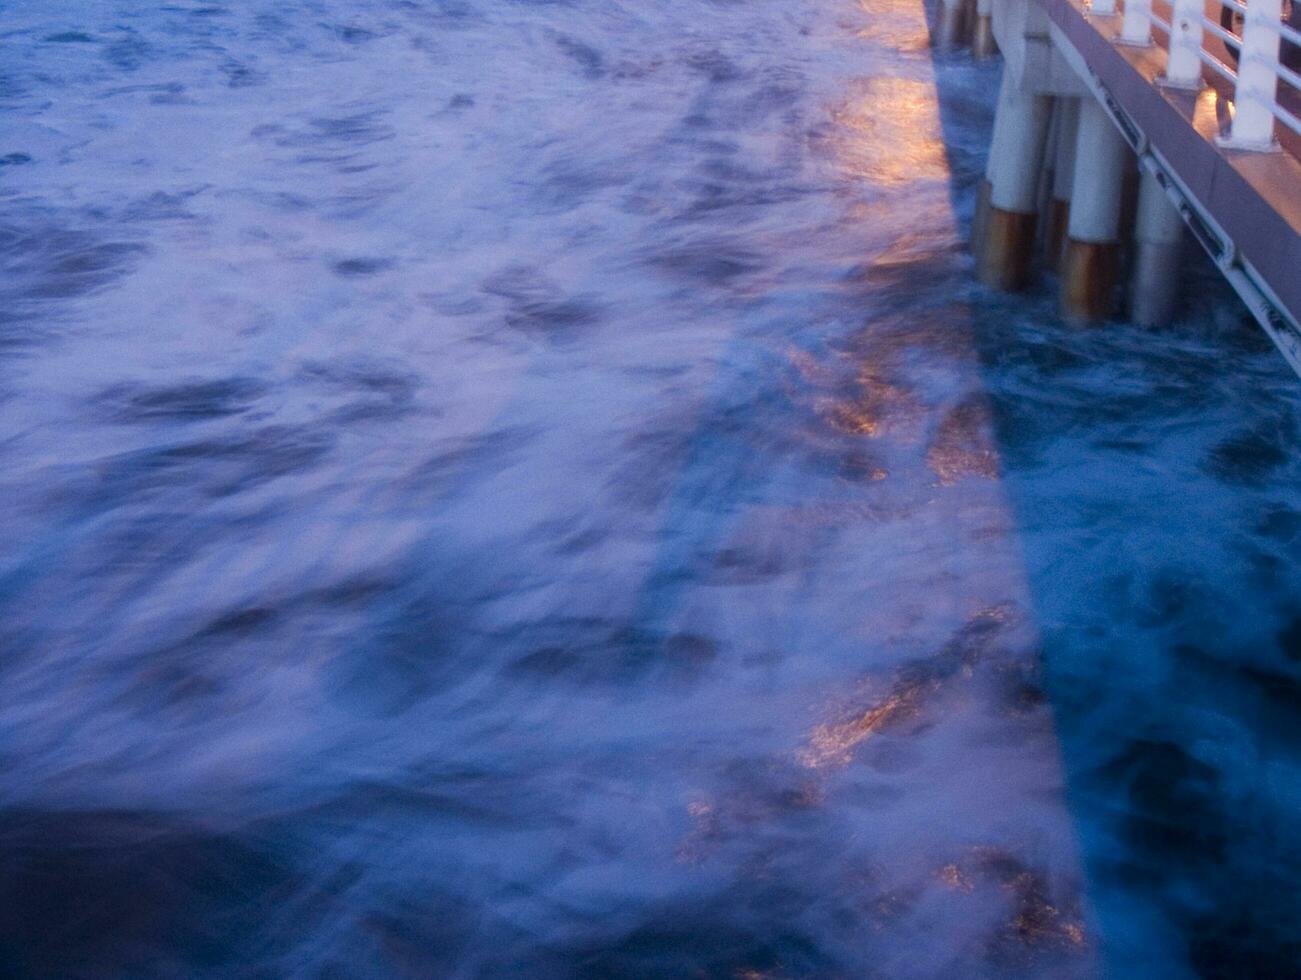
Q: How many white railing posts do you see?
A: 4